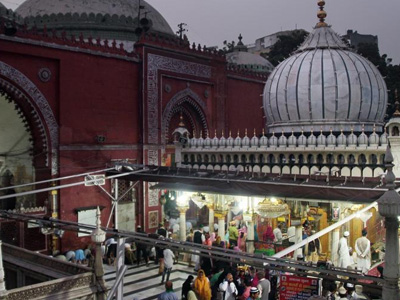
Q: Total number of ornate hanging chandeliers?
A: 1